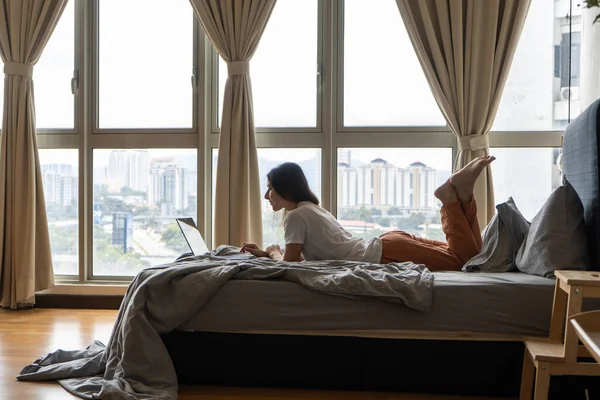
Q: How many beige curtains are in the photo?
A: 3